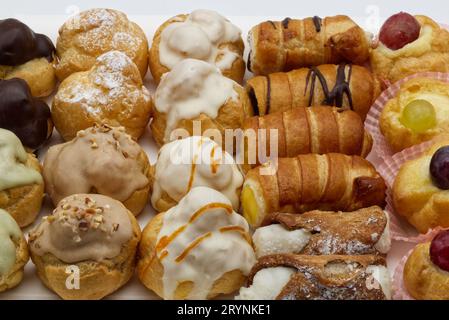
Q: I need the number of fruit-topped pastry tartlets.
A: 4